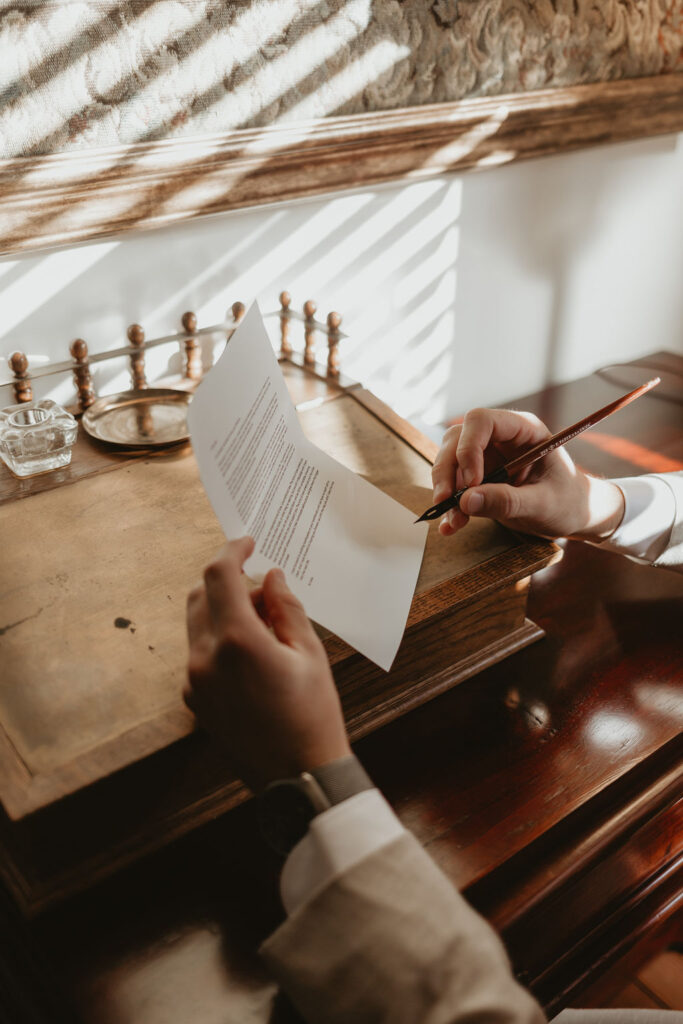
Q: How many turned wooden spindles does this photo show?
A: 8